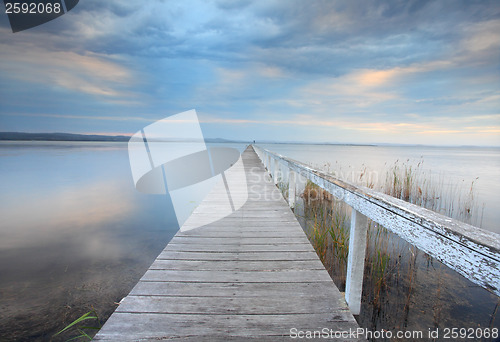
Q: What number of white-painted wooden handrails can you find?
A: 1